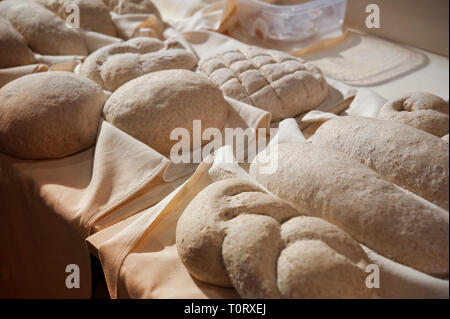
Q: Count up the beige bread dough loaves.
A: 12